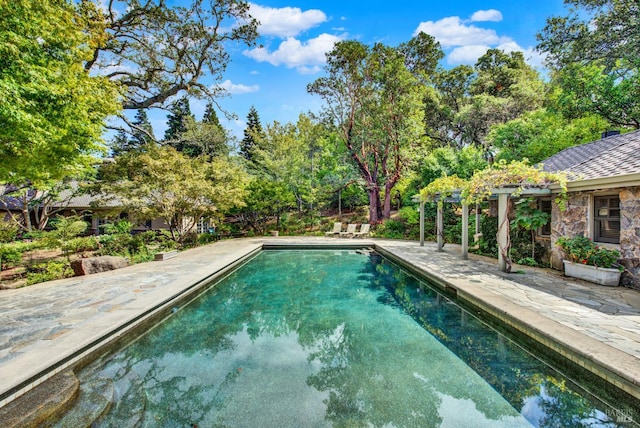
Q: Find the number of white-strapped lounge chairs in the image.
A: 3